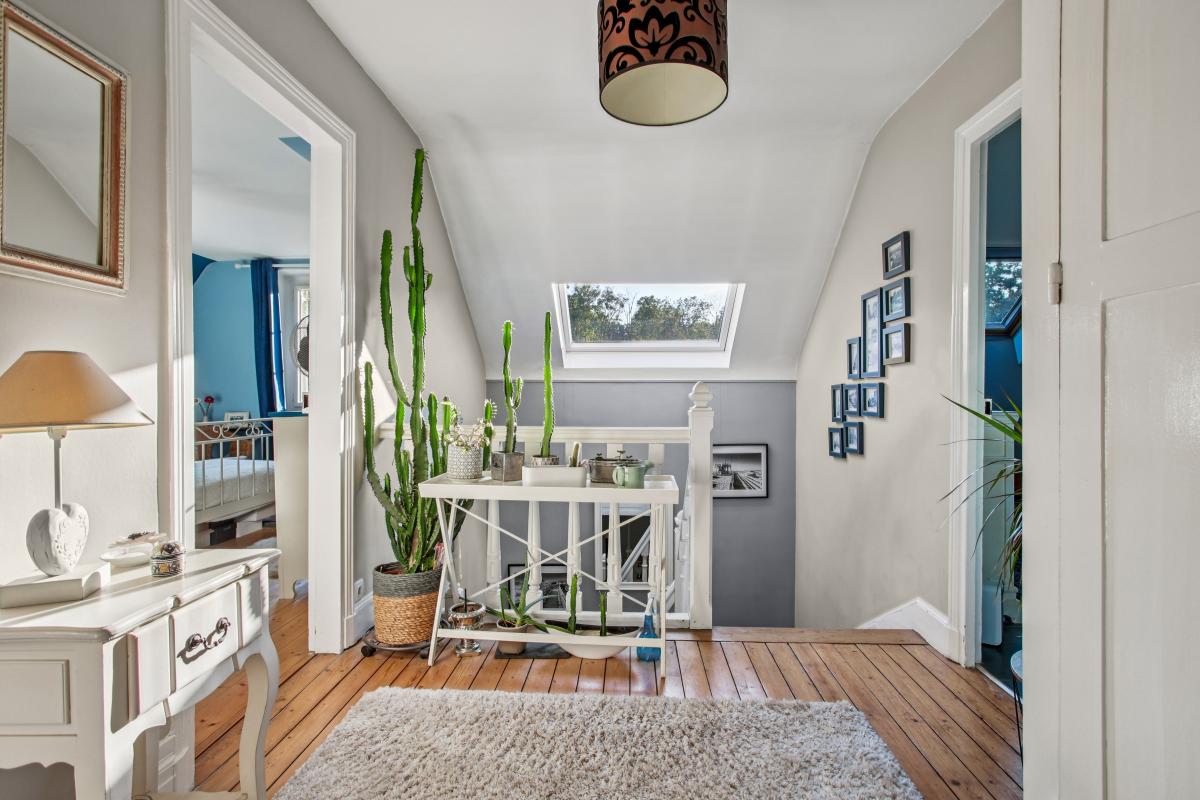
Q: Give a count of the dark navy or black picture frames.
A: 12